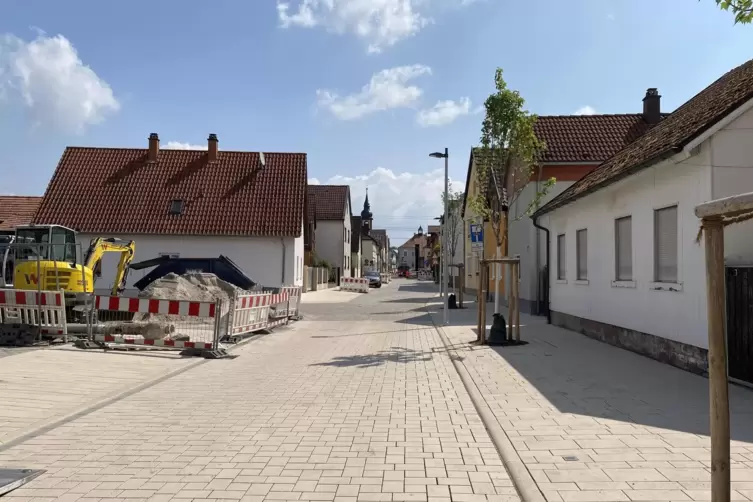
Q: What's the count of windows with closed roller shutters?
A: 4